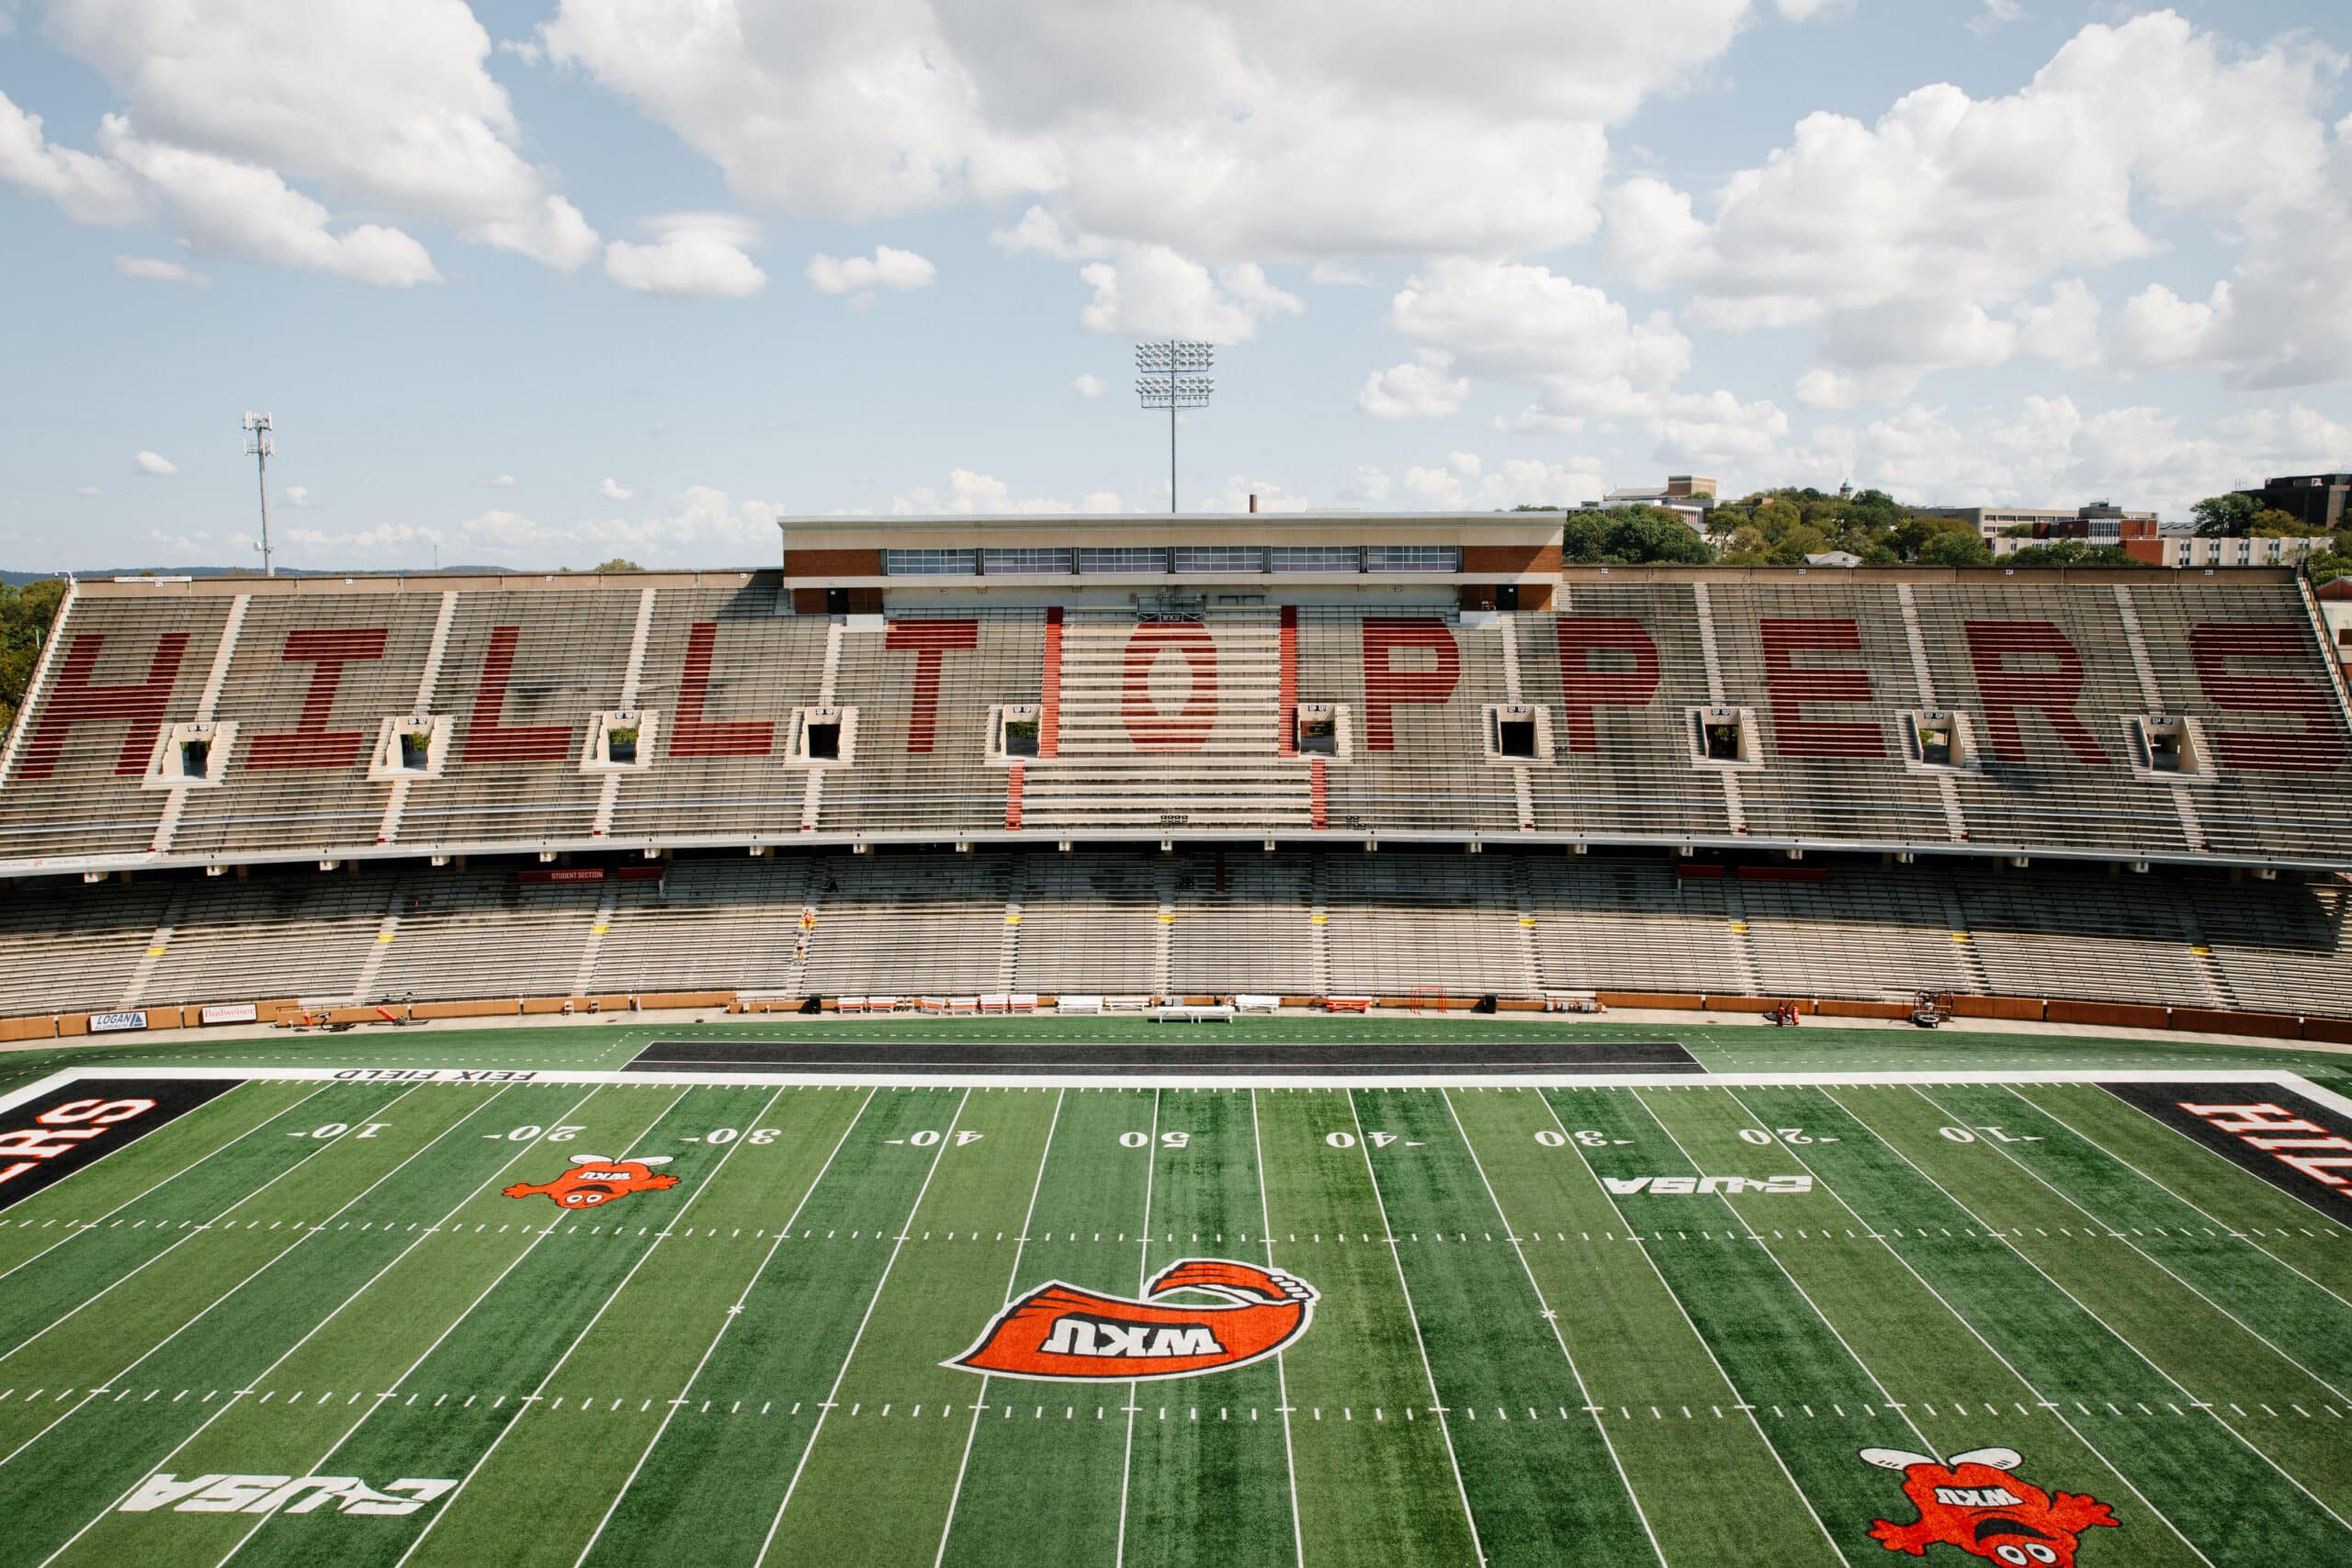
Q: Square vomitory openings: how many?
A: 10